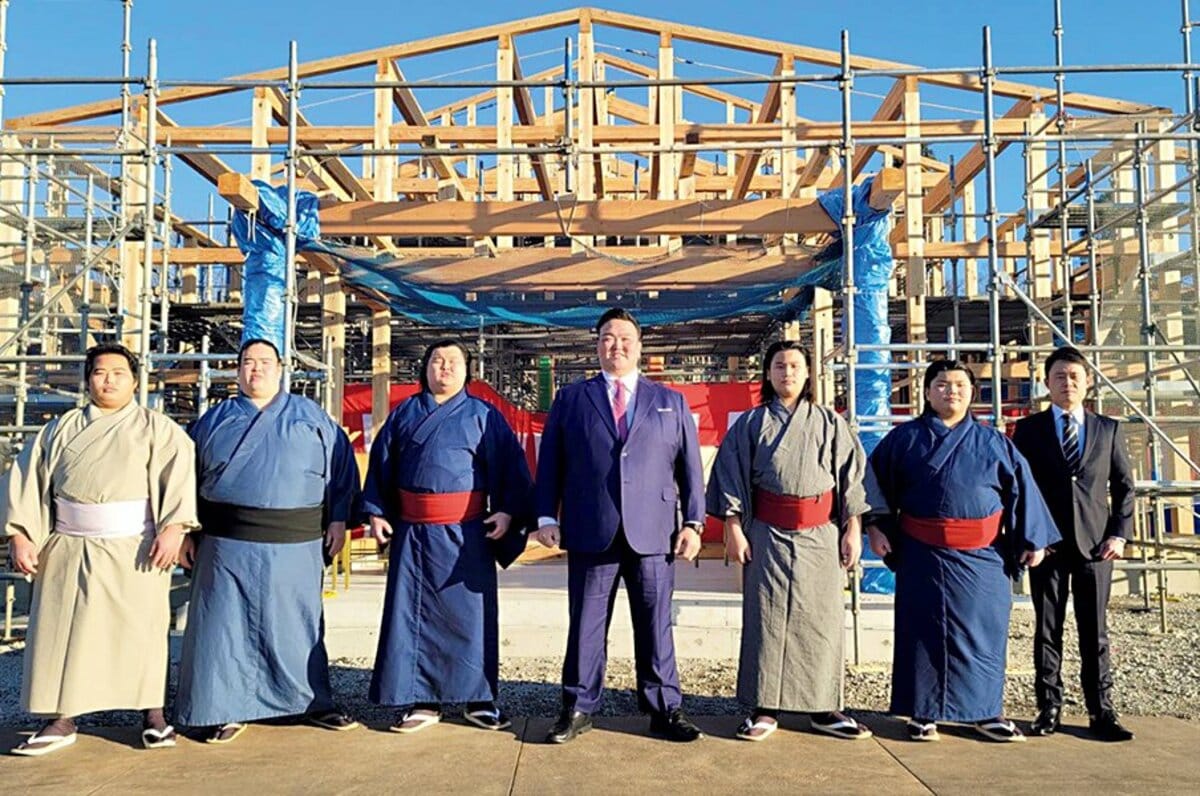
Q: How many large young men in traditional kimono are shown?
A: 5